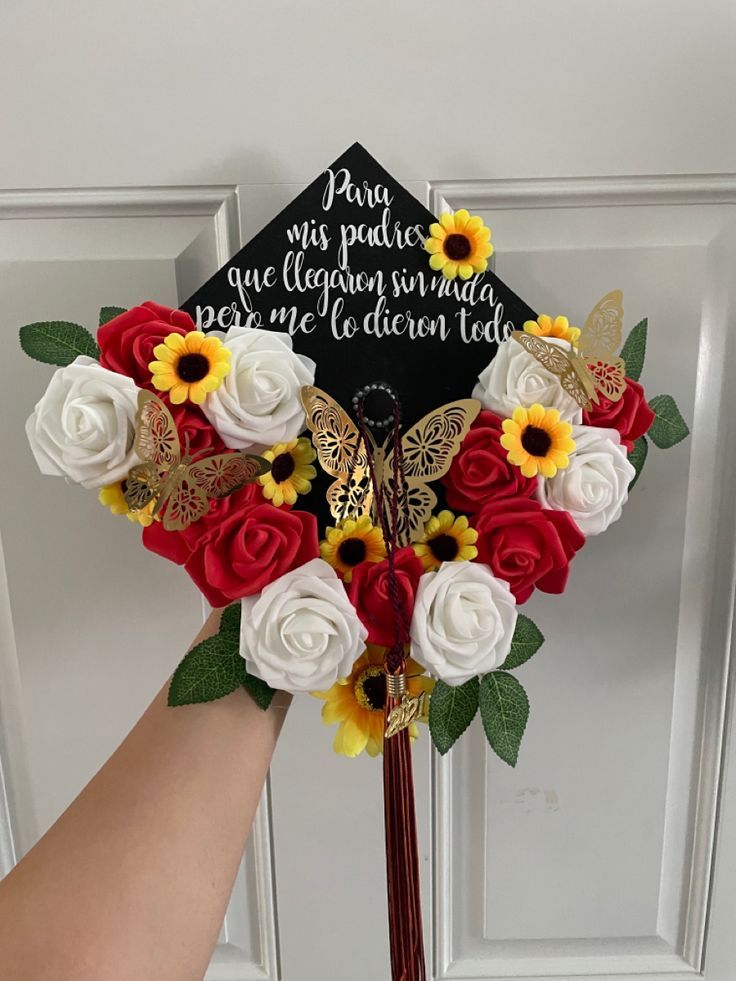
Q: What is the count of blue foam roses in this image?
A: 0